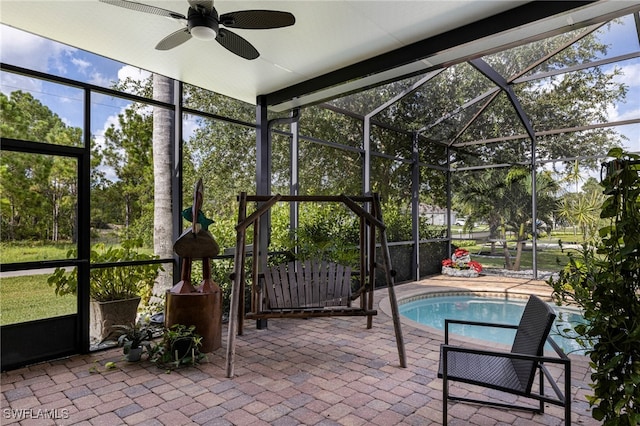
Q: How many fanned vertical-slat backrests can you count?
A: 1